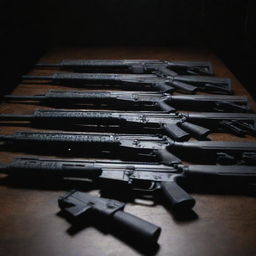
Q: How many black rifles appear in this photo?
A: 6